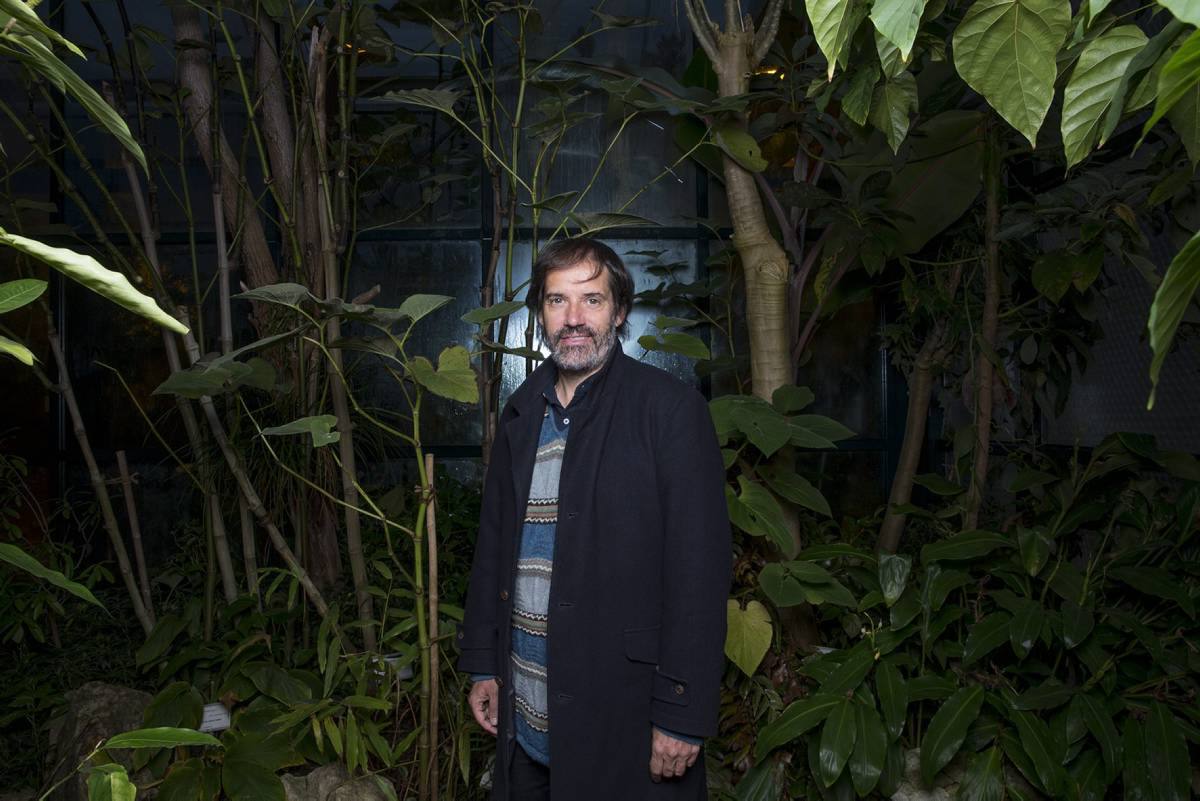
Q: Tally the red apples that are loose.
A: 0